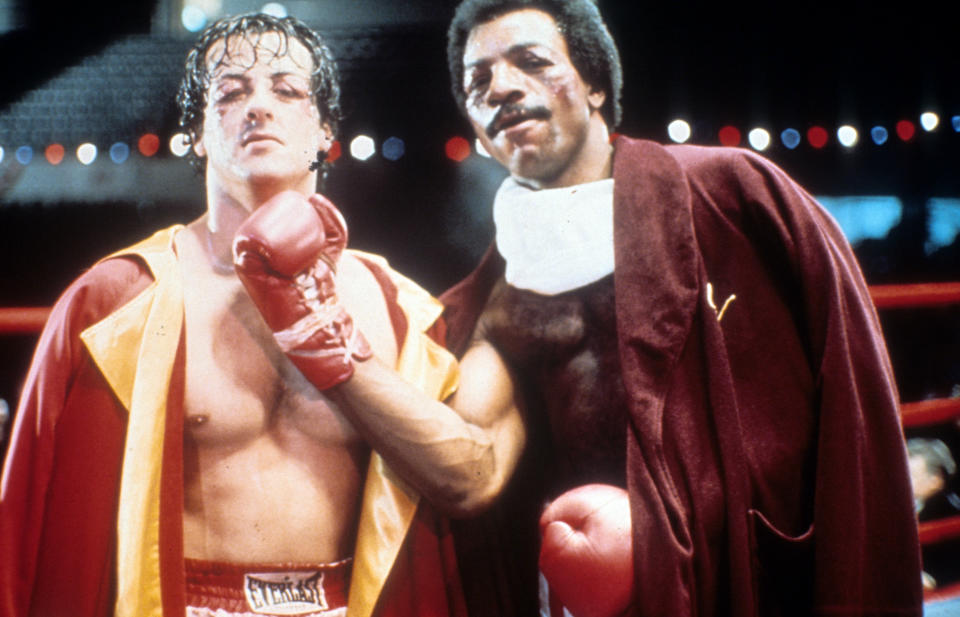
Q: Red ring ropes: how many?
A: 3